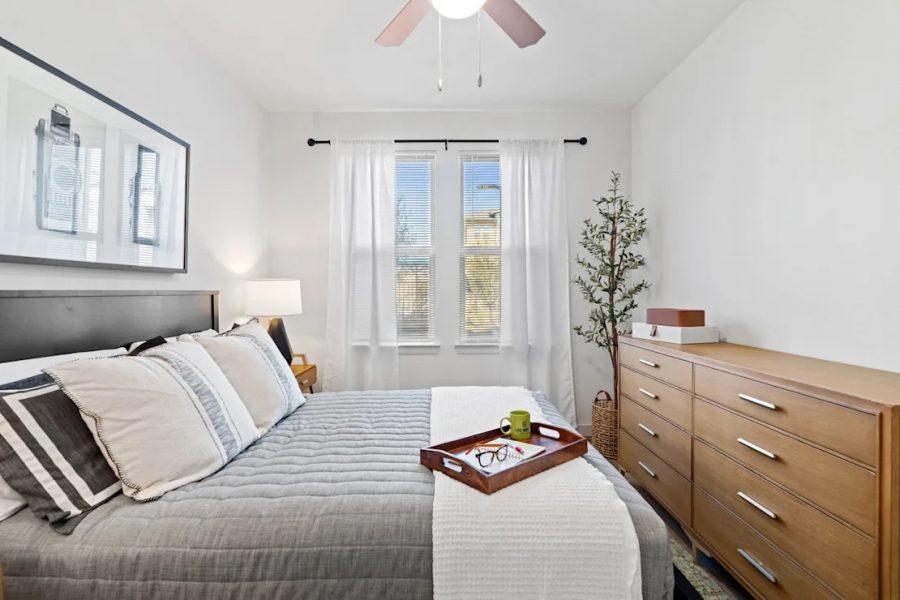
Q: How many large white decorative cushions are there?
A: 2